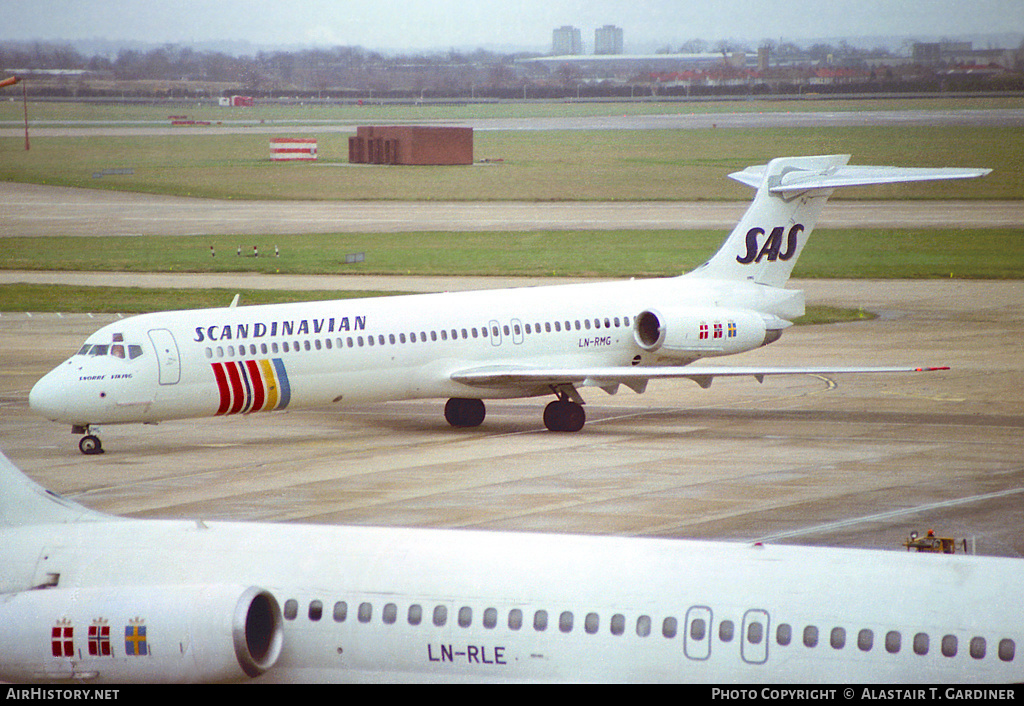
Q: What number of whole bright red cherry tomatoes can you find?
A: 0